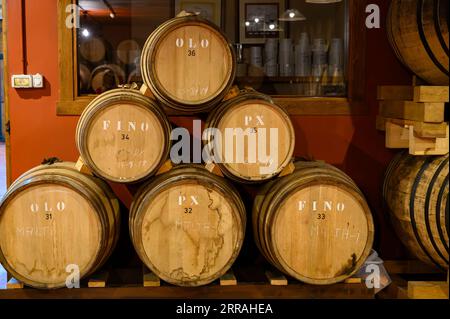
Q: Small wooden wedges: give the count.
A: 12